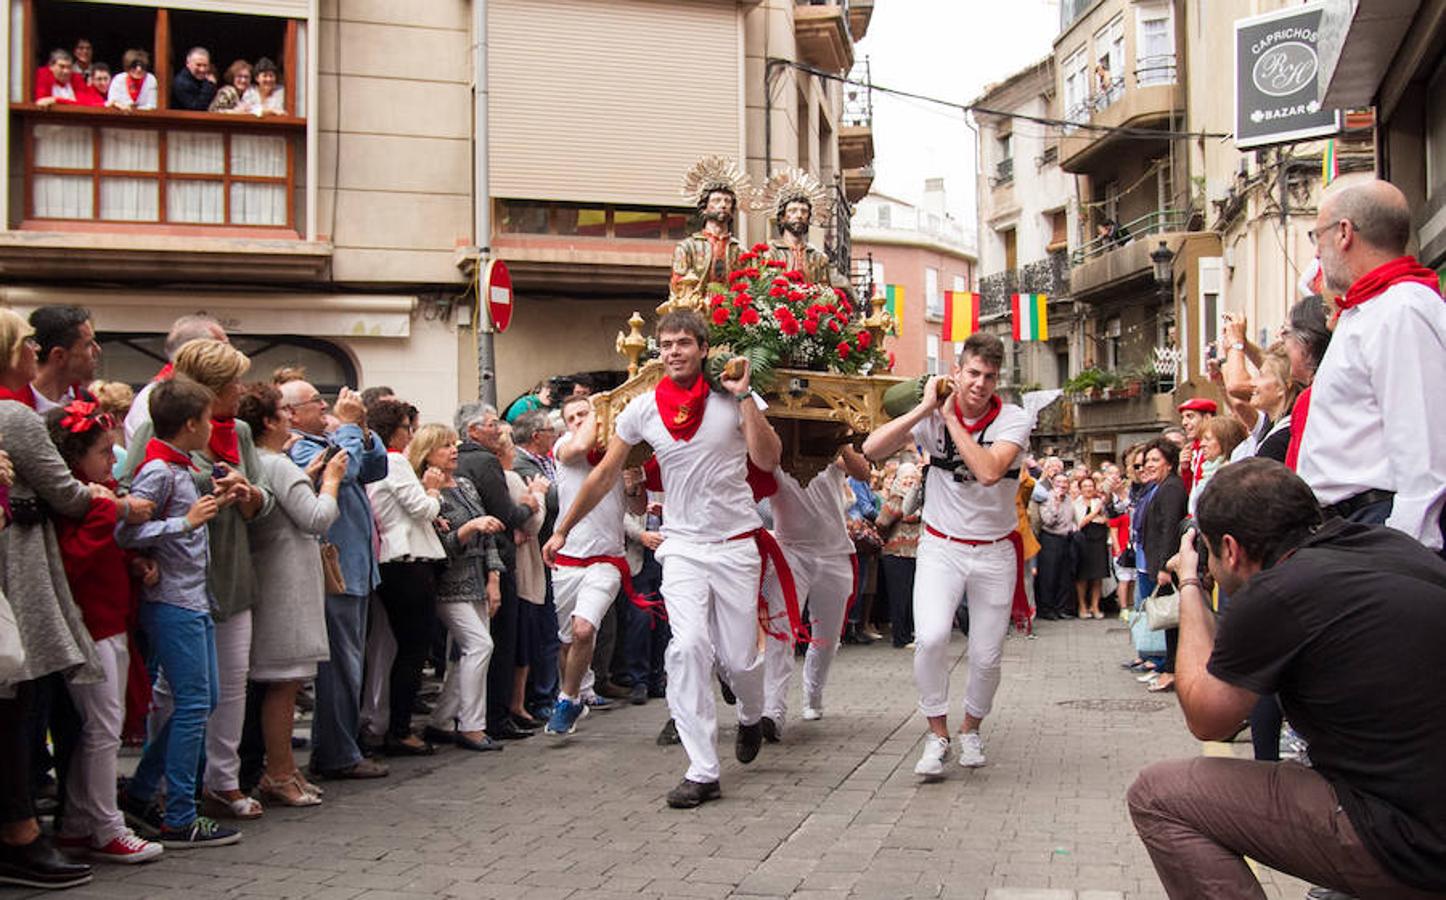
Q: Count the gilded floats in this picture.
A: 1